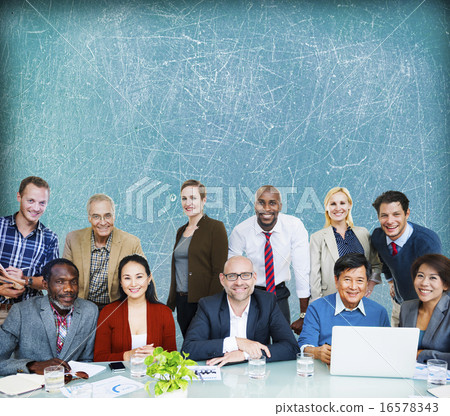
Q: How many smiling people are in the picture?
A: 11